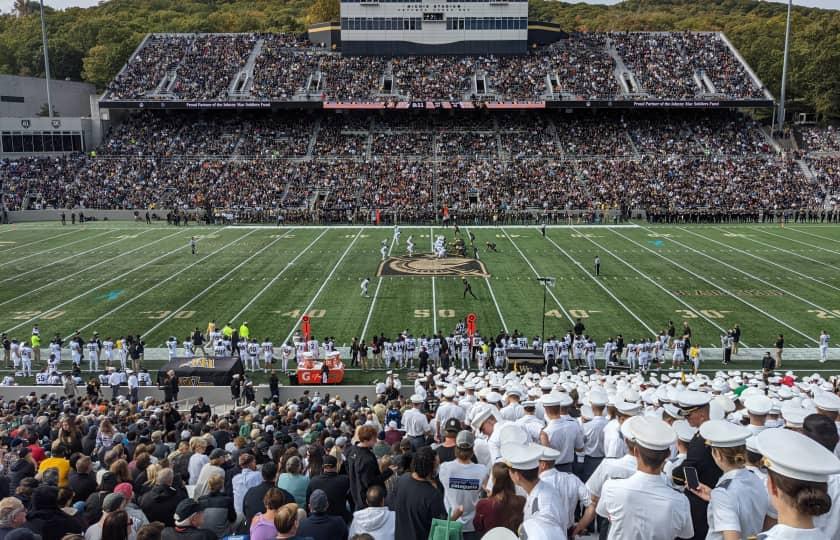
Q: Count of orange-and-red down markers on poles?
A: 2